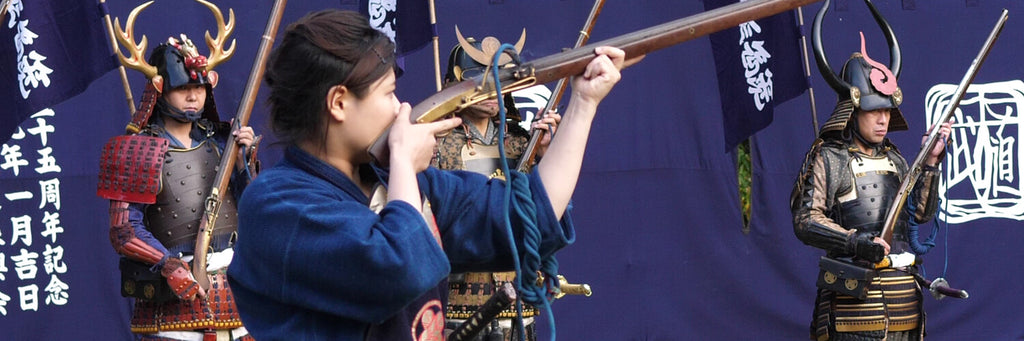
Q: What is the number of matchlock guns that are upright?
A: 3